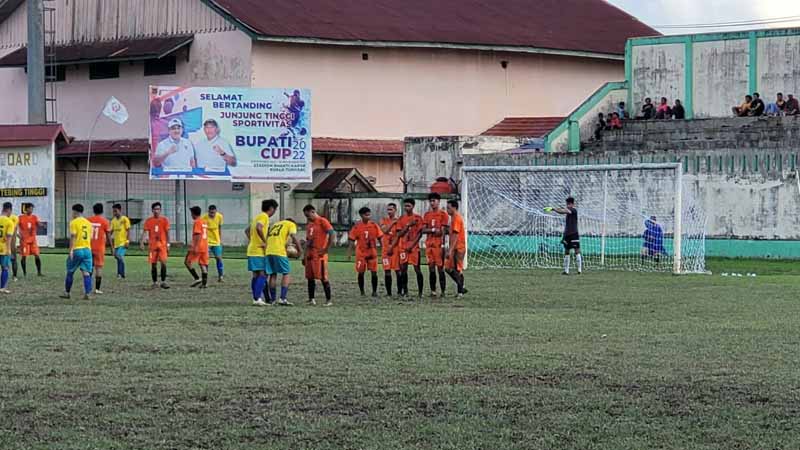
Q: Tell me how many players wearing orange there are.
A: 10